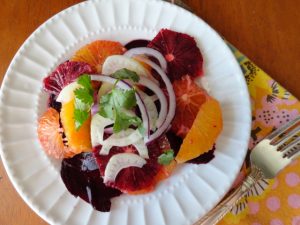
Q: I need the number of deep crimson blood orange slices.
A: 3